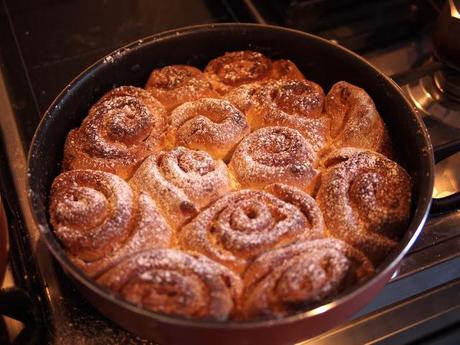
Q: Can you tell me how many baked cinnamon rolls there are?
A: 13